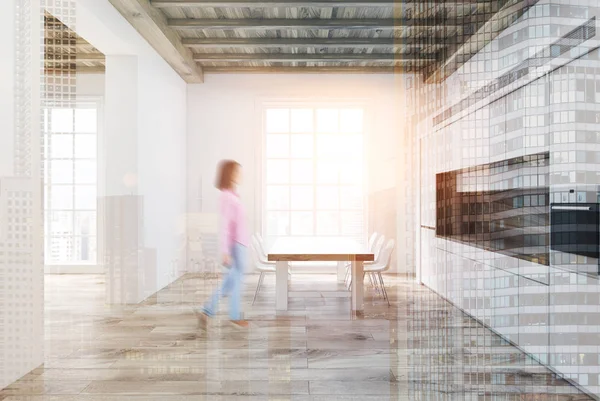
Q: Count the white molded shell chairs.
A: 6